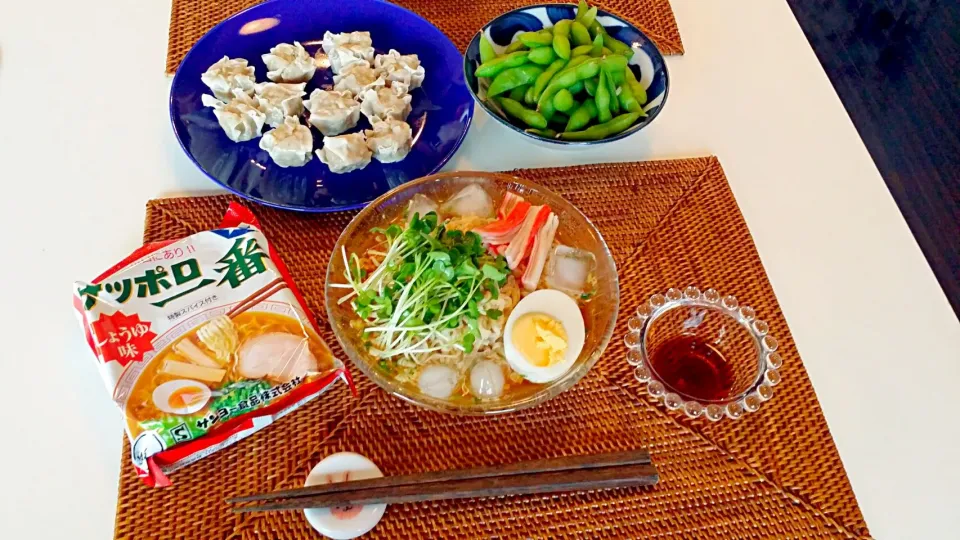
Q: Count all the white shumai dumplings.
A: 12